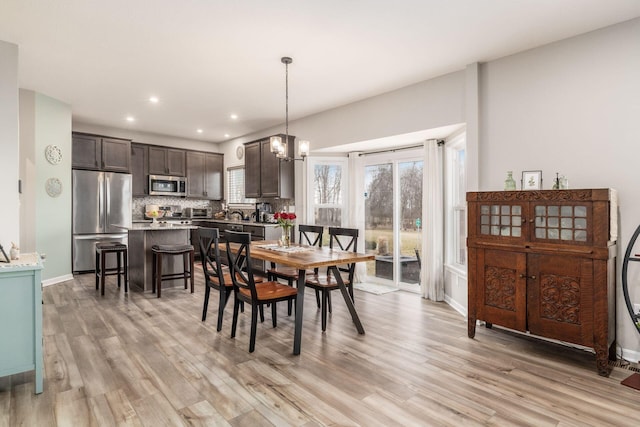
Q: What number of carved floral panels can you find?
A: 2